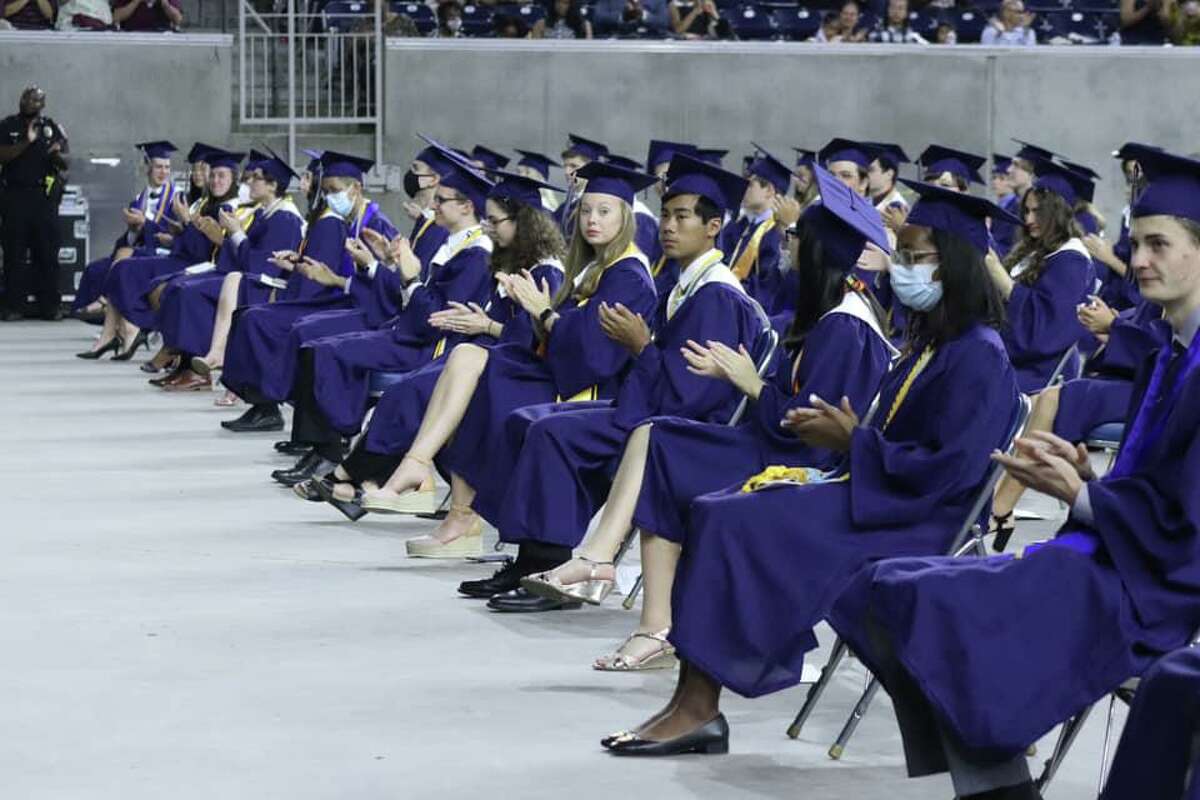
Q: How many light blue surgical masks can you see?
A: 2